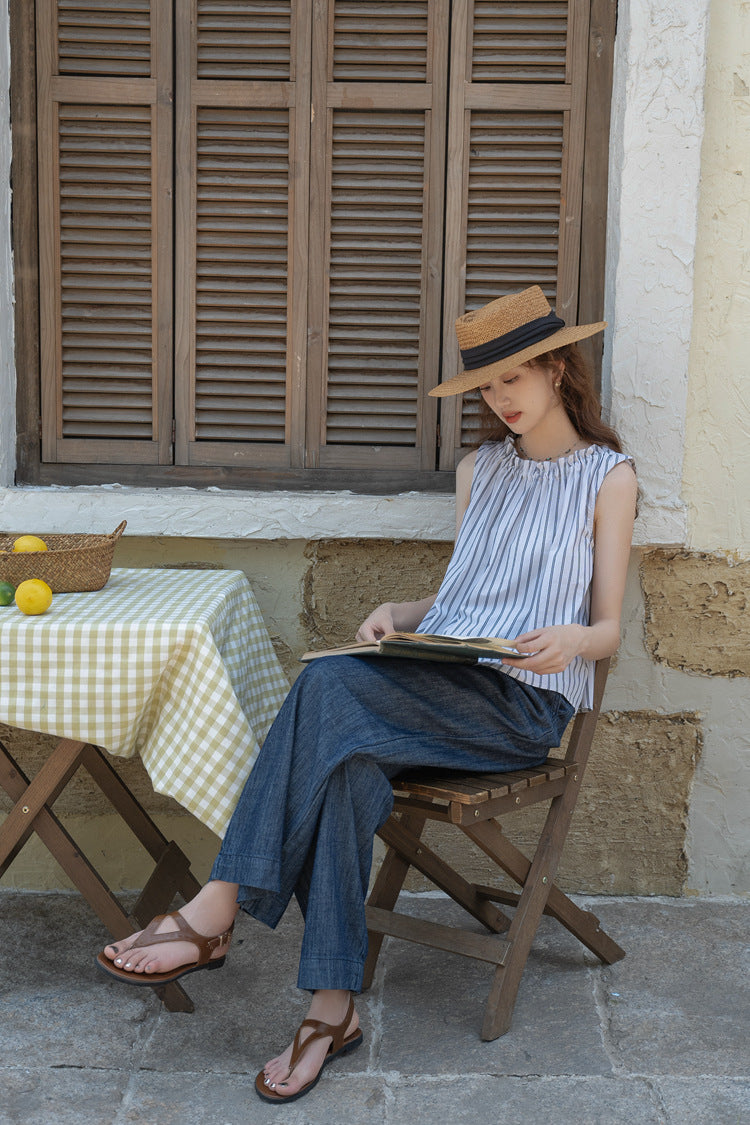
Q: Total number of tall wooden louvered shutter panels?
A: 4